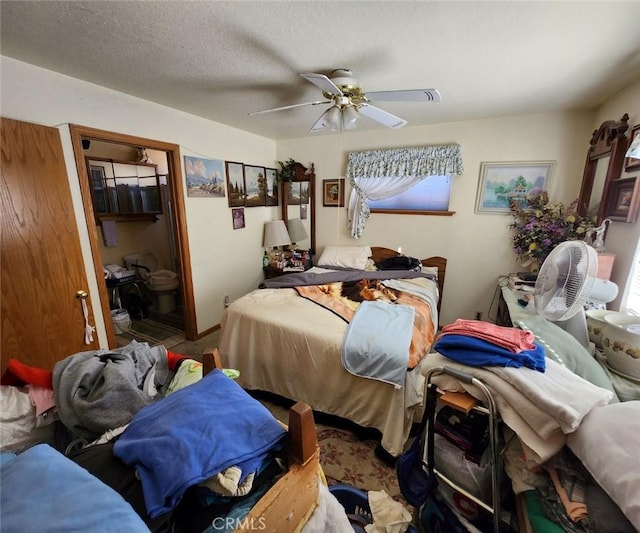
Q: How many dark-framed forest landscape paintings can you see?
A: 3